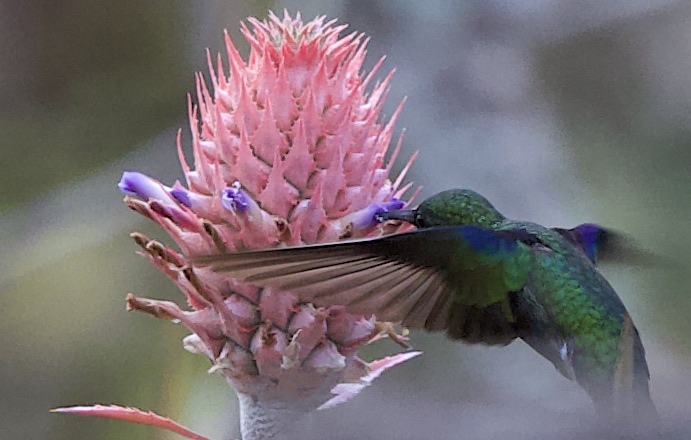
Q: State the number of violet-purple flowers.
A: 4